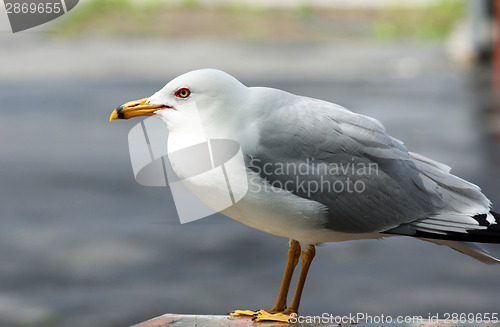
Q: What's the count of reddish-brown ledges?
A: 1